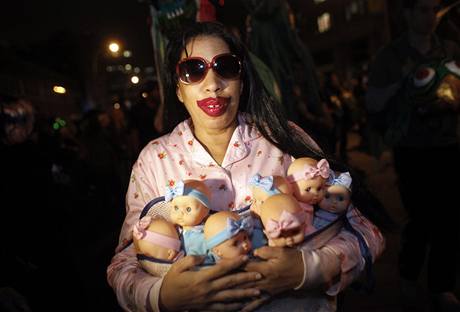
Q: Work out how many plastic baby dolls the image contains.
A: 7